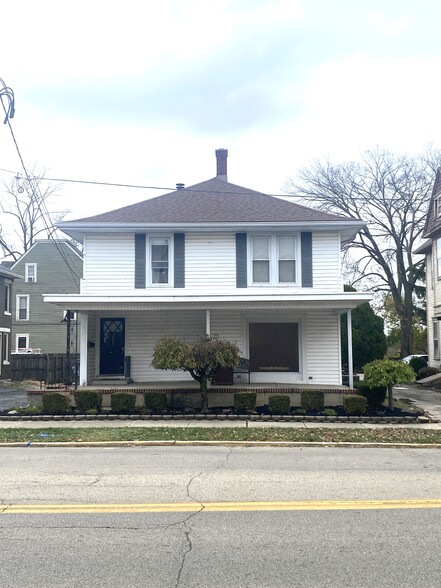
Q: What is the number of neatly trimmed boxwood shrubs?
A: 8